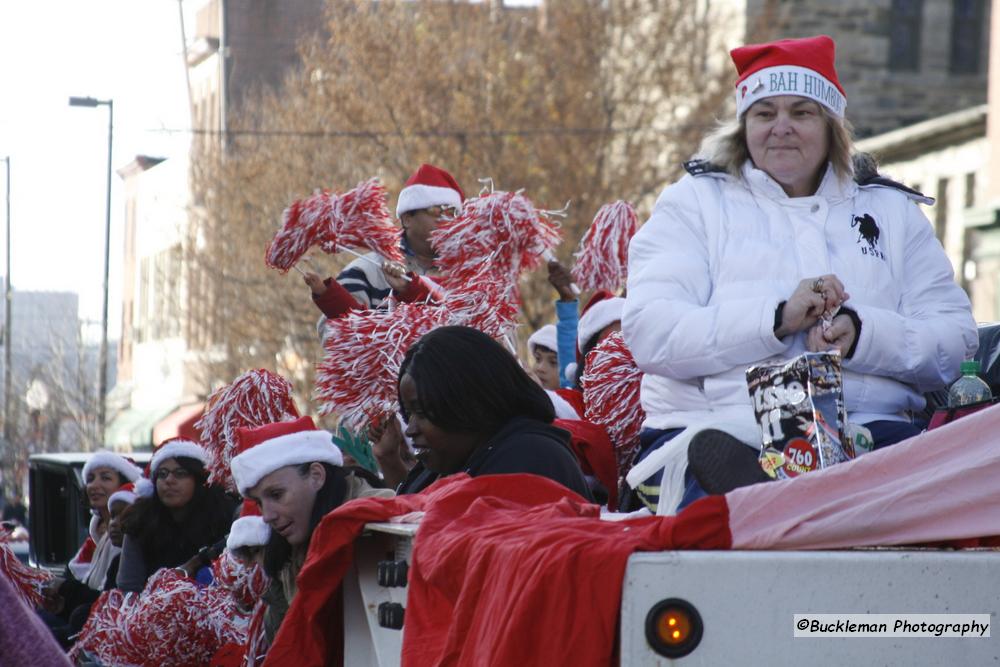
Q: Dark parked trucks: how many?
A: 1